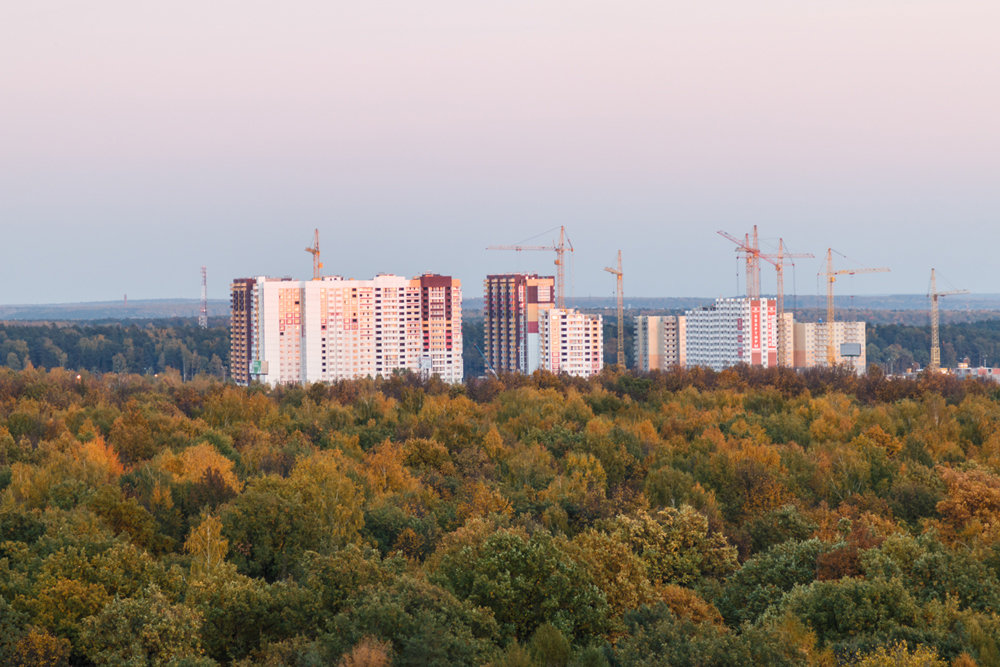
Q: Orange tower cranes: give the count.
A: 8